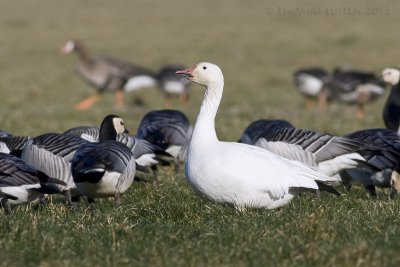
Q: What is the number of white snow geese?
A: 1